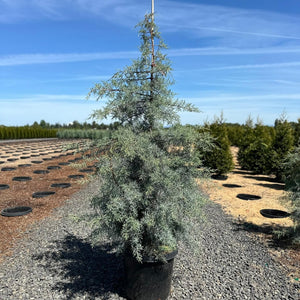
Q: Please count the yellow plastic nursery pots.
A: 0